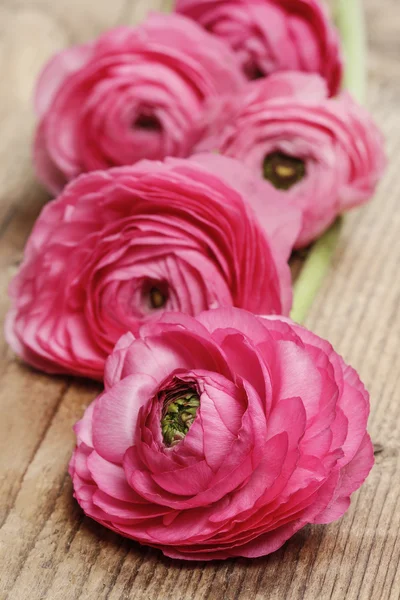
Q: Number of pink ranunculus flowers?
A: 5